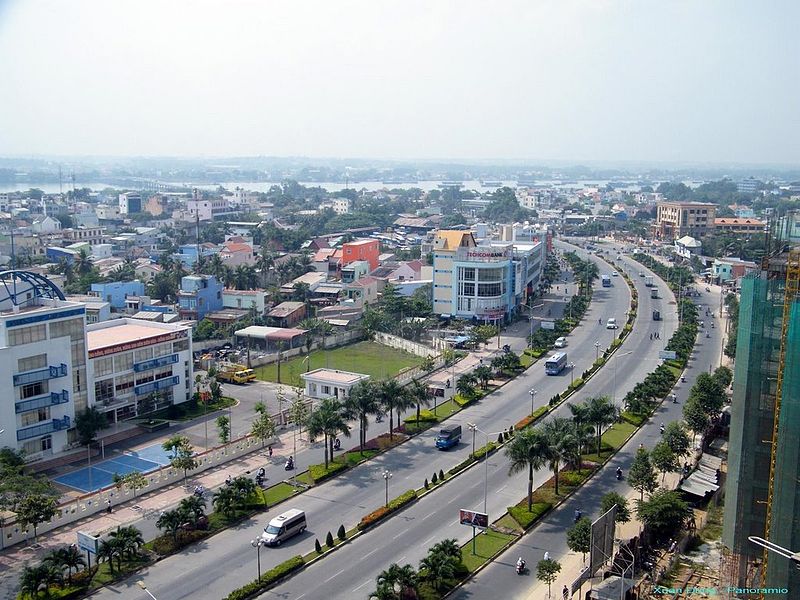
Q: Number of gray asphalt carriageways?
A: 4